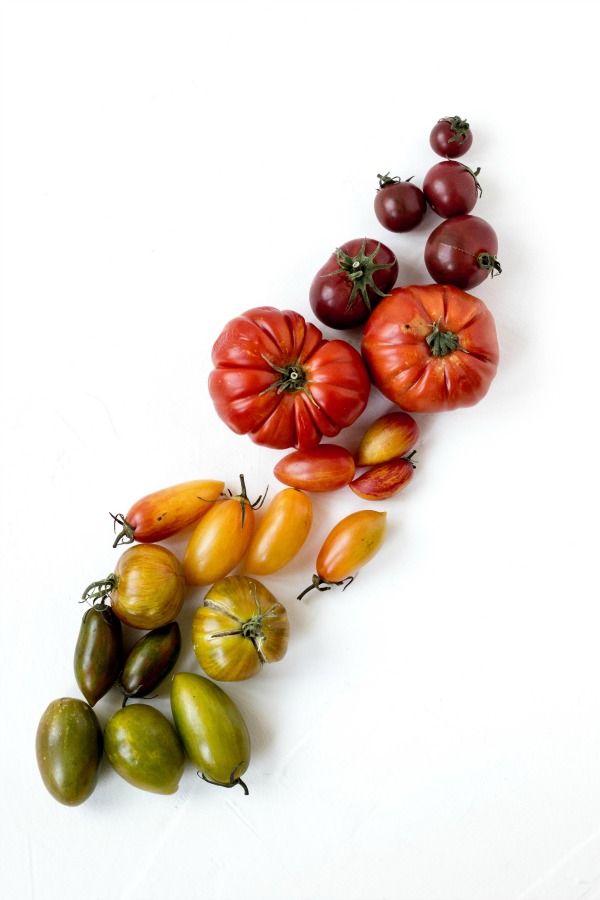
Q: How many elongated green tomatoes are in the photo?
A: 5